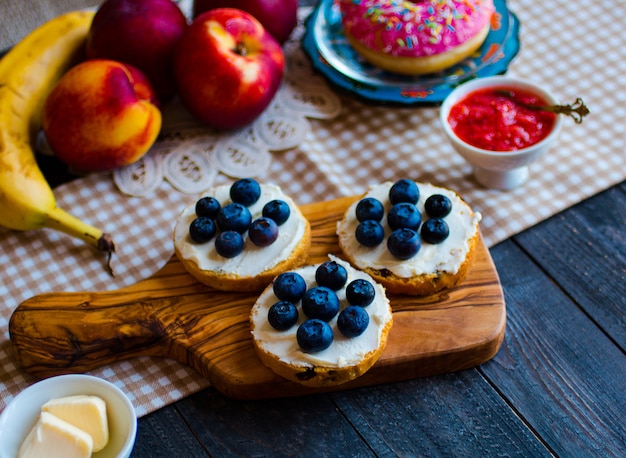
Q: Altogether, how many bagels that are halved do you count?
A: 3